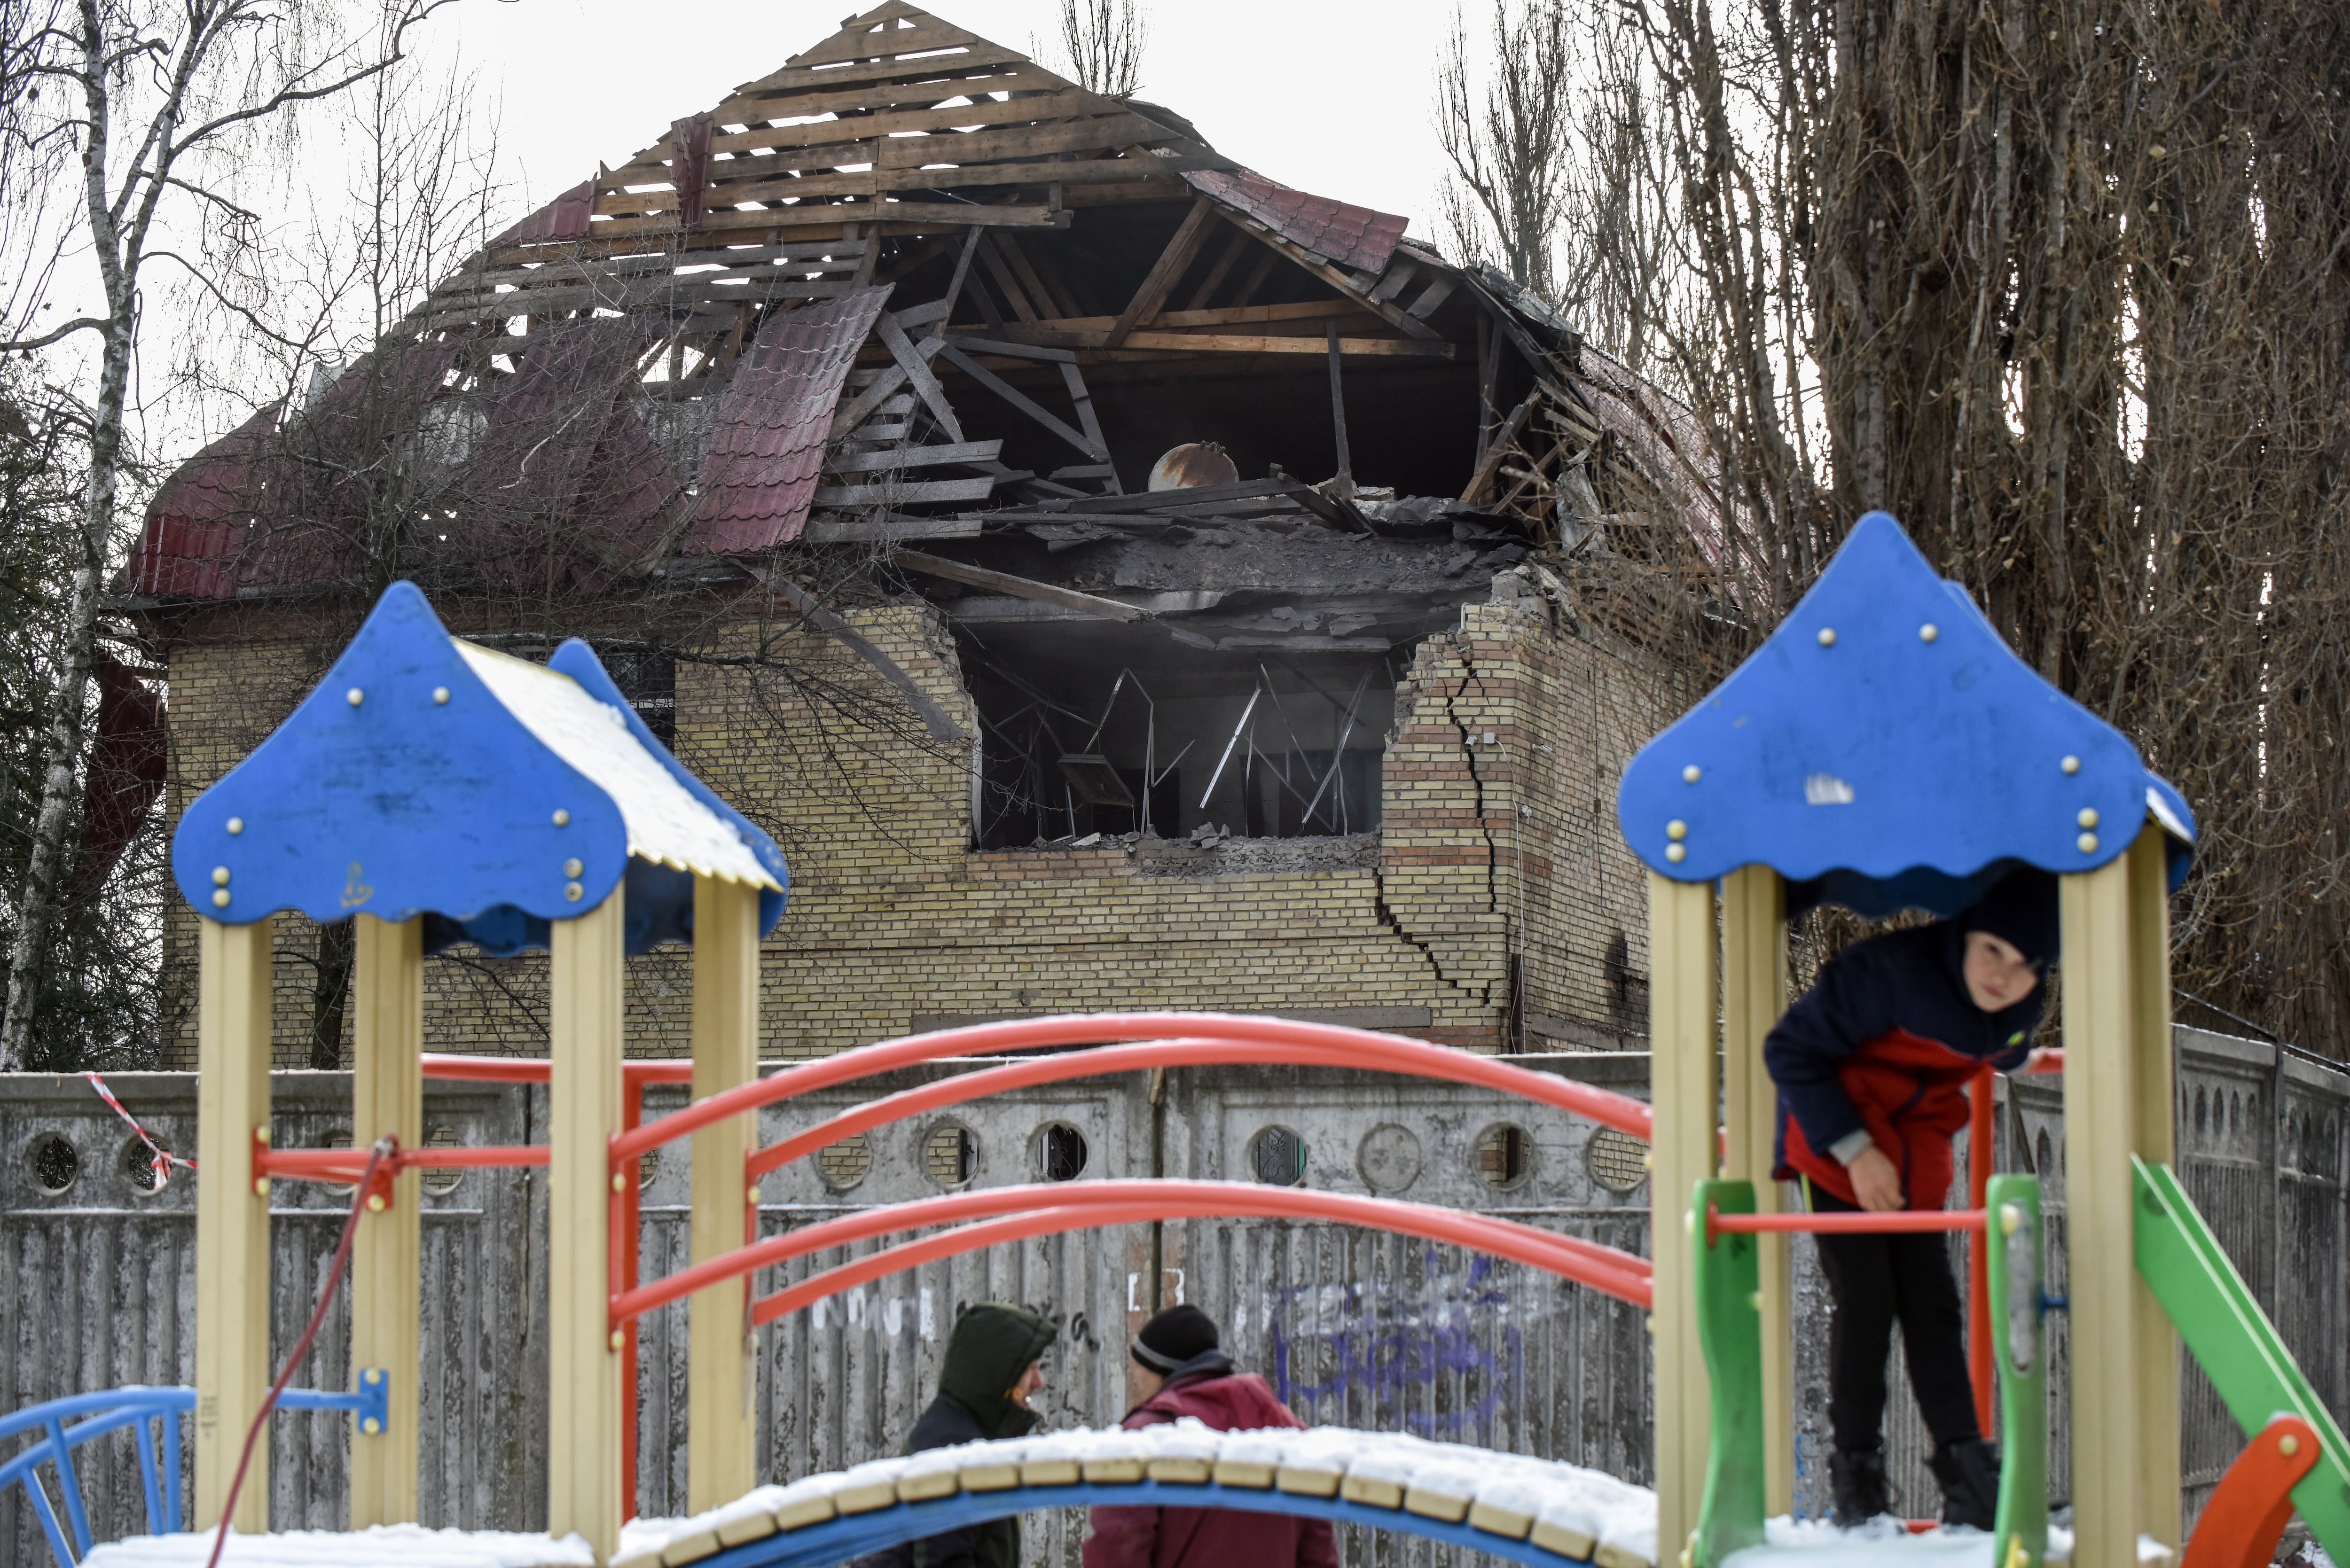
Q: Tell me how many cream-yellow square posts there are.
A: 8